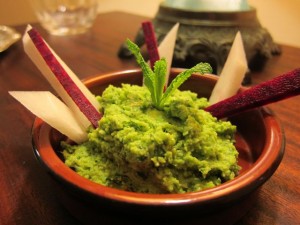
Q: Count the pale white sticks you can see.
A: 4